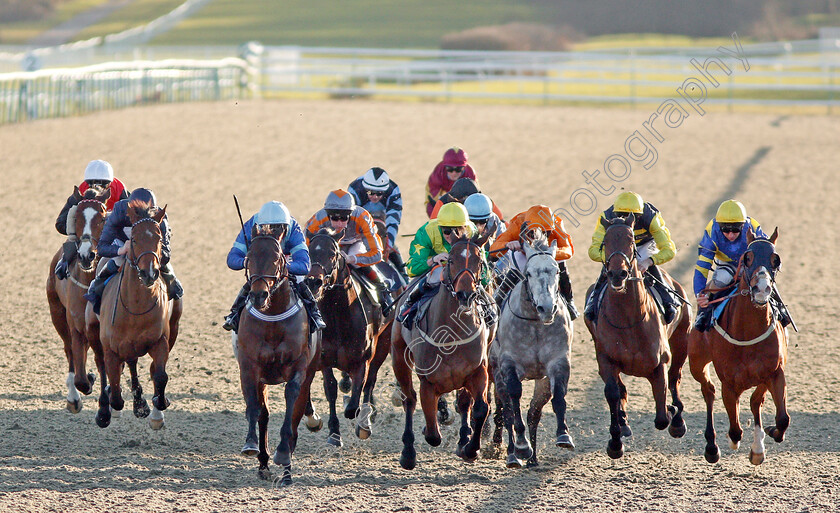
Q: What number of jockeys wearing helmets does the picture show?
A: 12